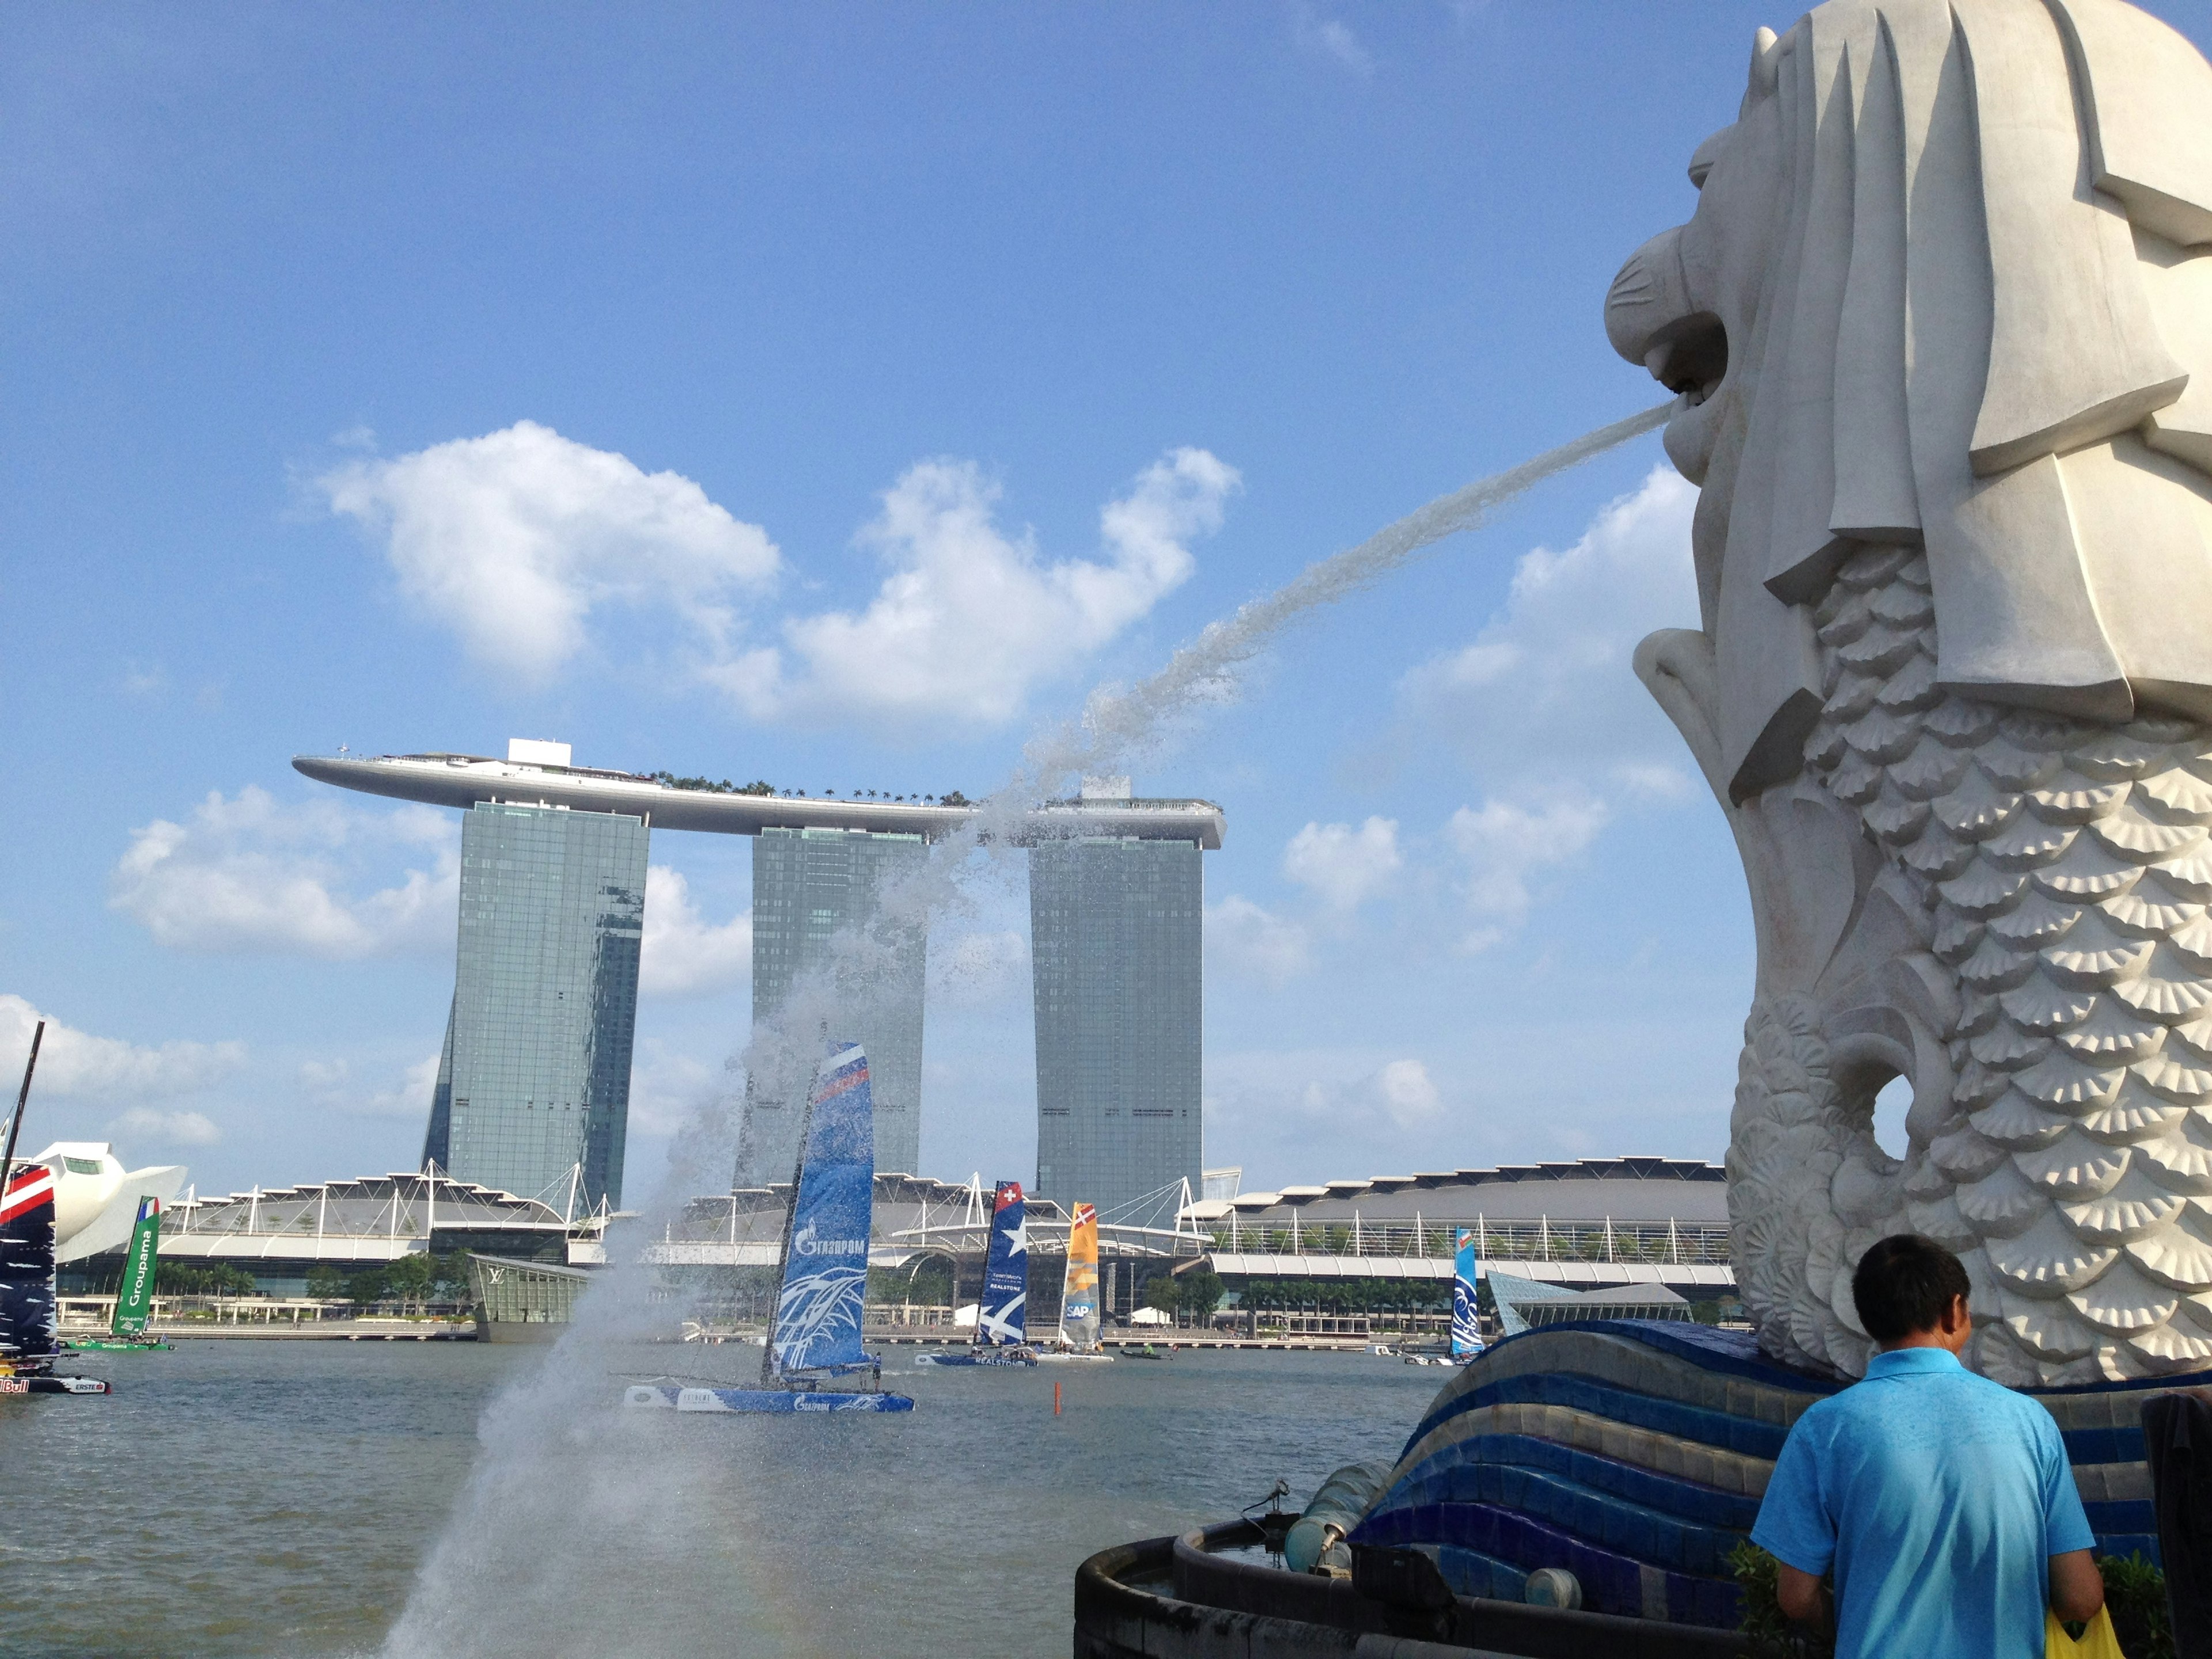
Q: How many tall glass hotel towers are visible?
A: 3